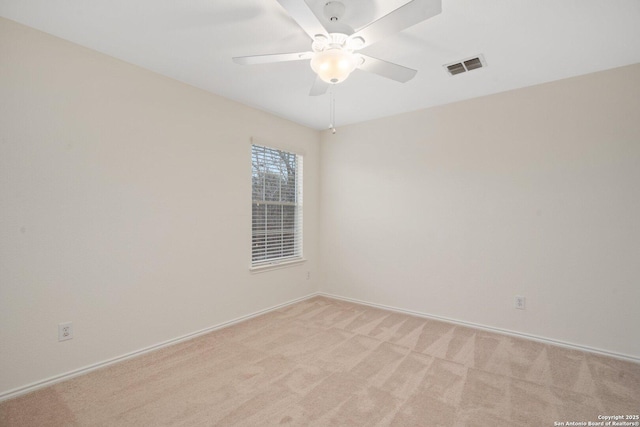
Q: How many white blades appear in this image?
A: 5